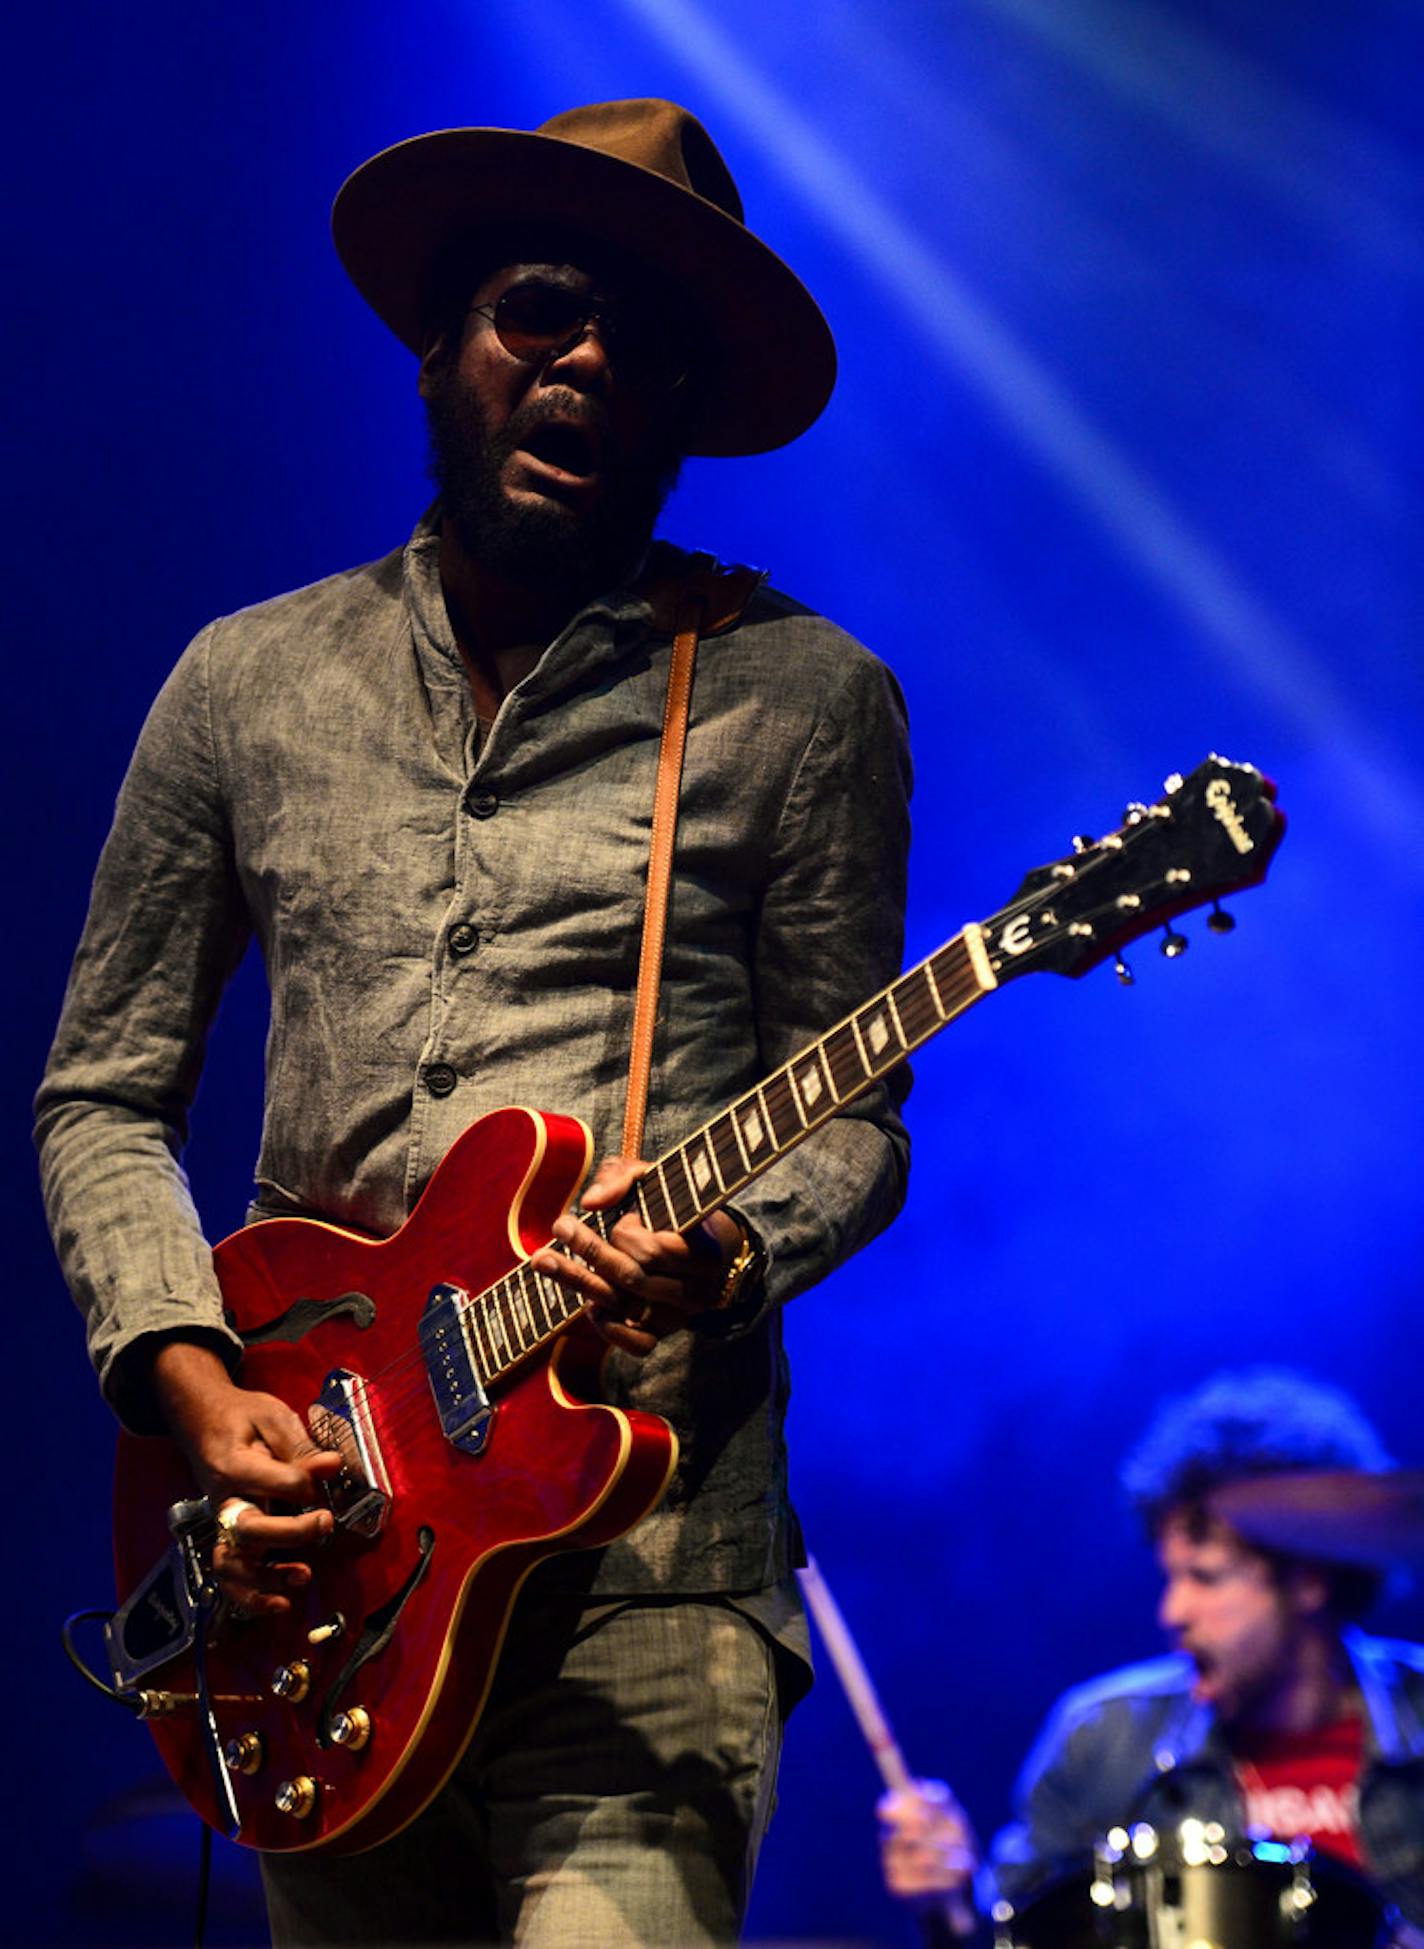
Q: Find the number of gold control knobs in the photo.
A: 4